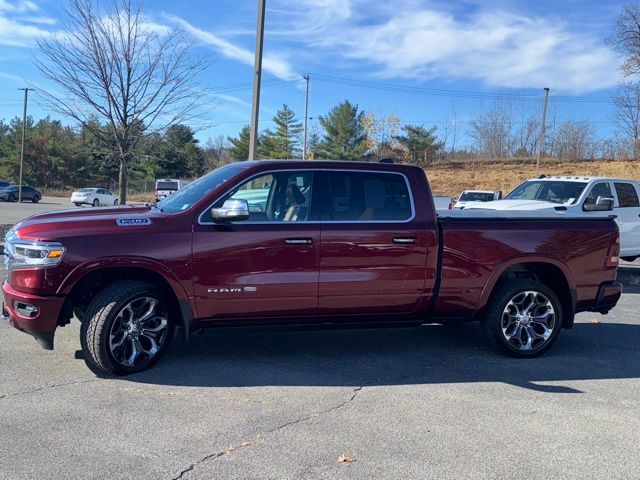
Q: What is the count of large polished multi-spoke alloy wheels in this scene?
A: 2